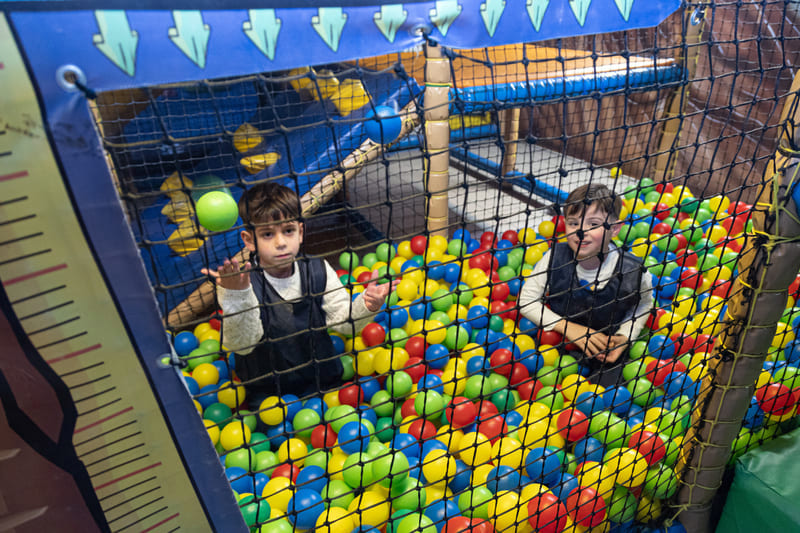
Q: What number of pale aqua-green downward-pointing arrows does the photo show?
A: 10